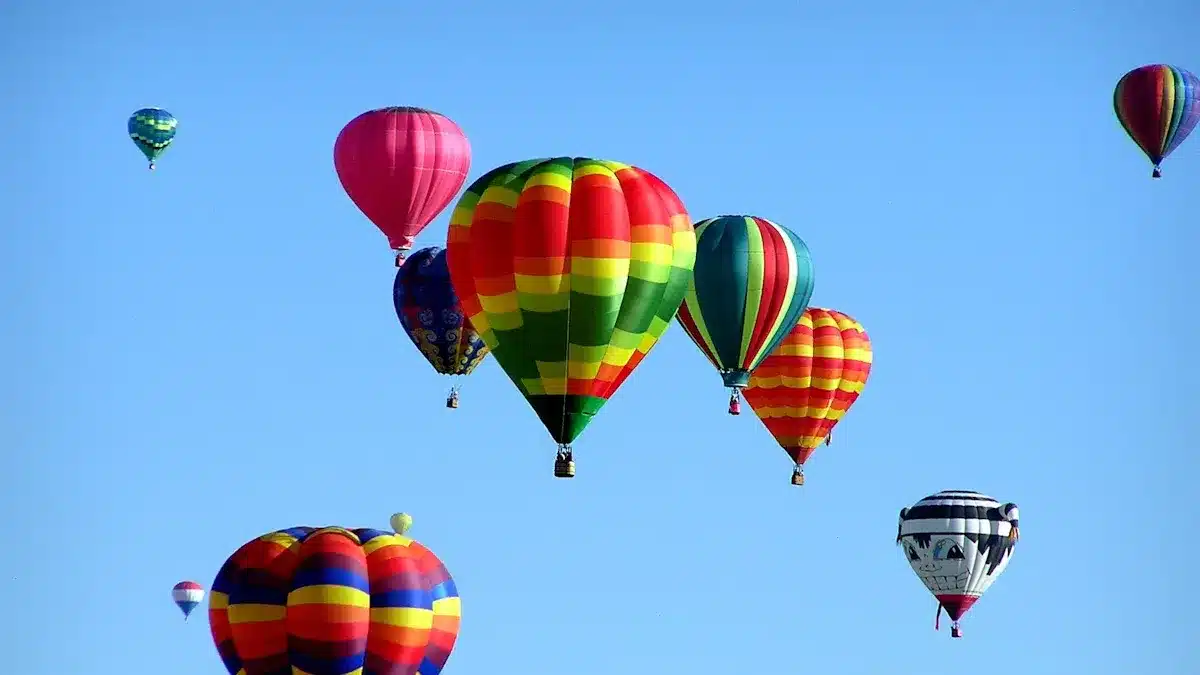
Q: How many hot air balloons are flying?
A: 11